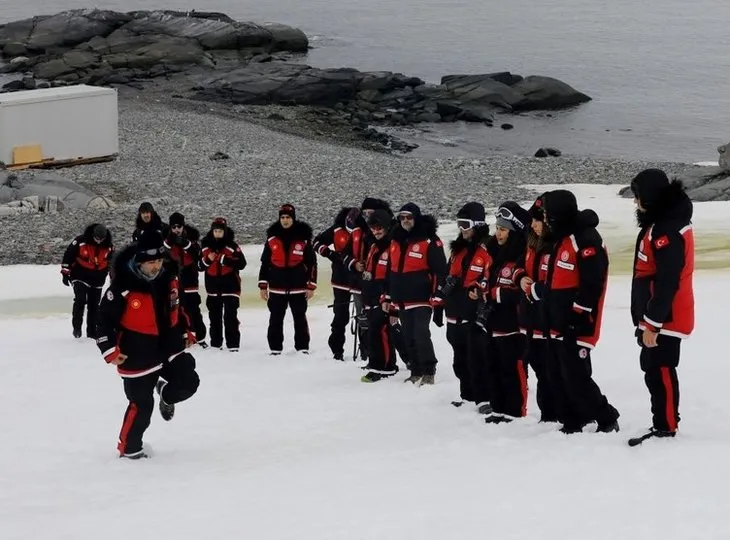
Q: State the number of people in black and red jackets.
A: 15